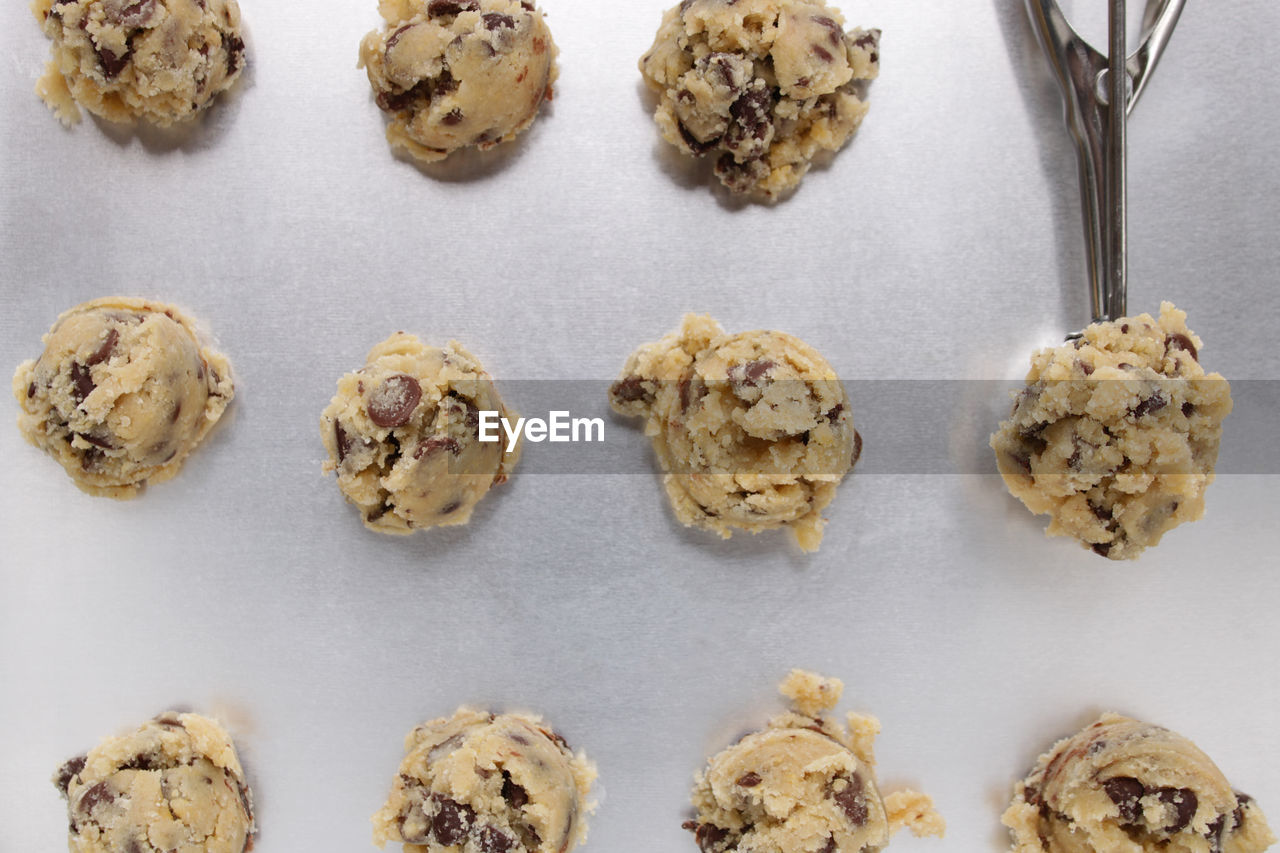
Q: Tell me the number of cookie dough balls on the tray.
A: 11